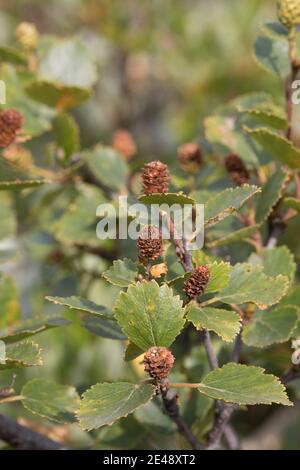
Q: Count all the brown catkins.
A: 8